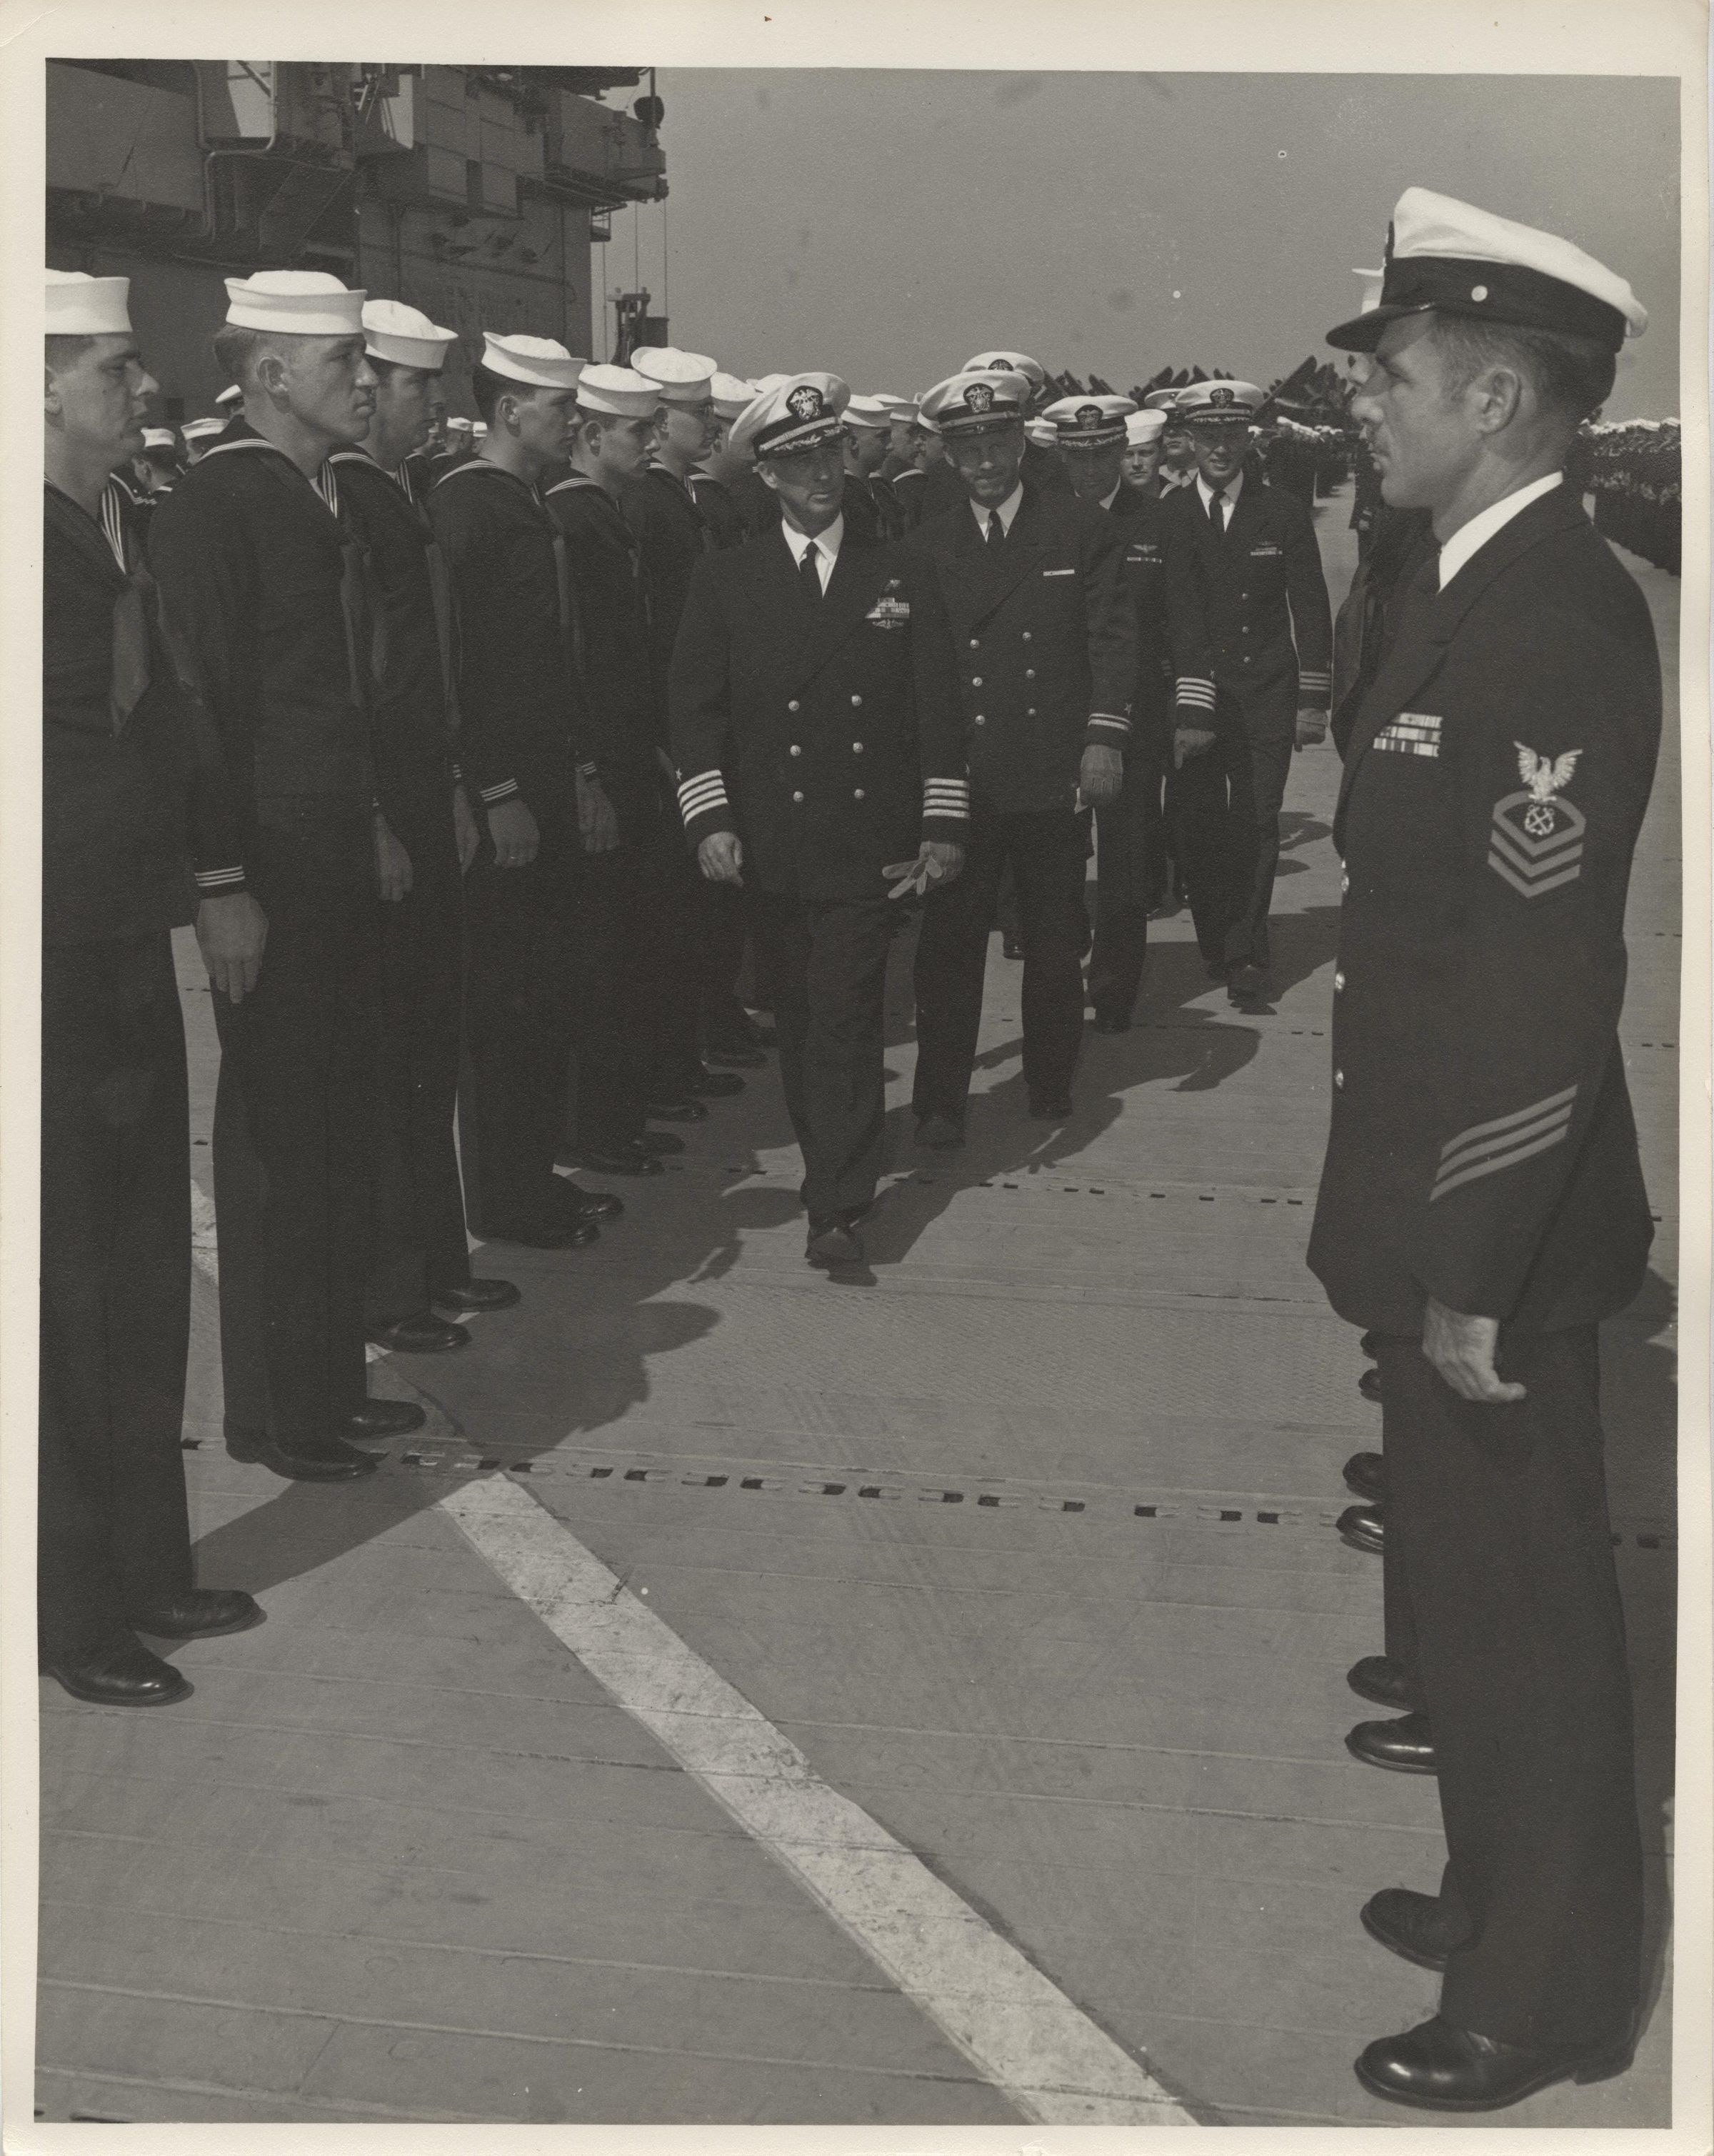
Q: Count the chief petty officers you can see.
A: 1